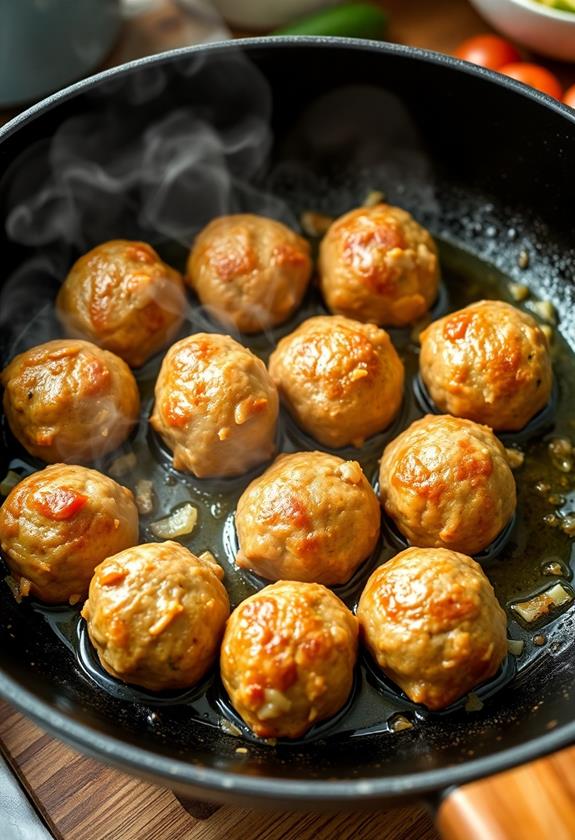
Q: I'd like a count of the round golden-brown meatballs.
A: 13